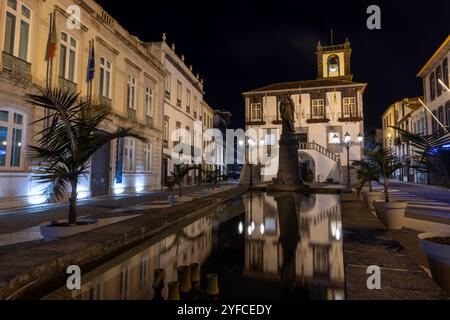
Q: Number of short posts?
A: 5